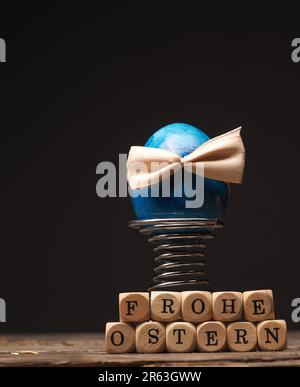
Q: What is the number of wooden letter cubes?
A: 11